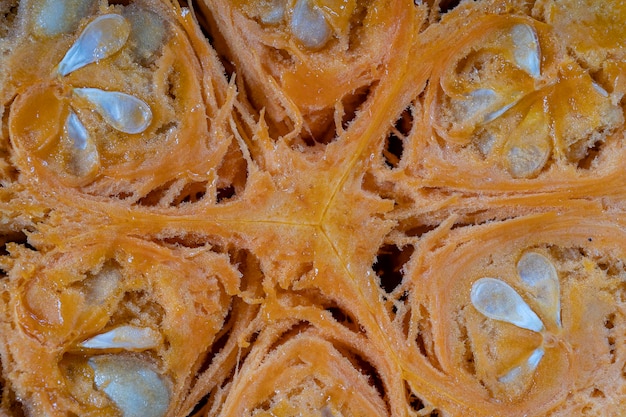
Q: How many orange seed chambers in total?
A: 6